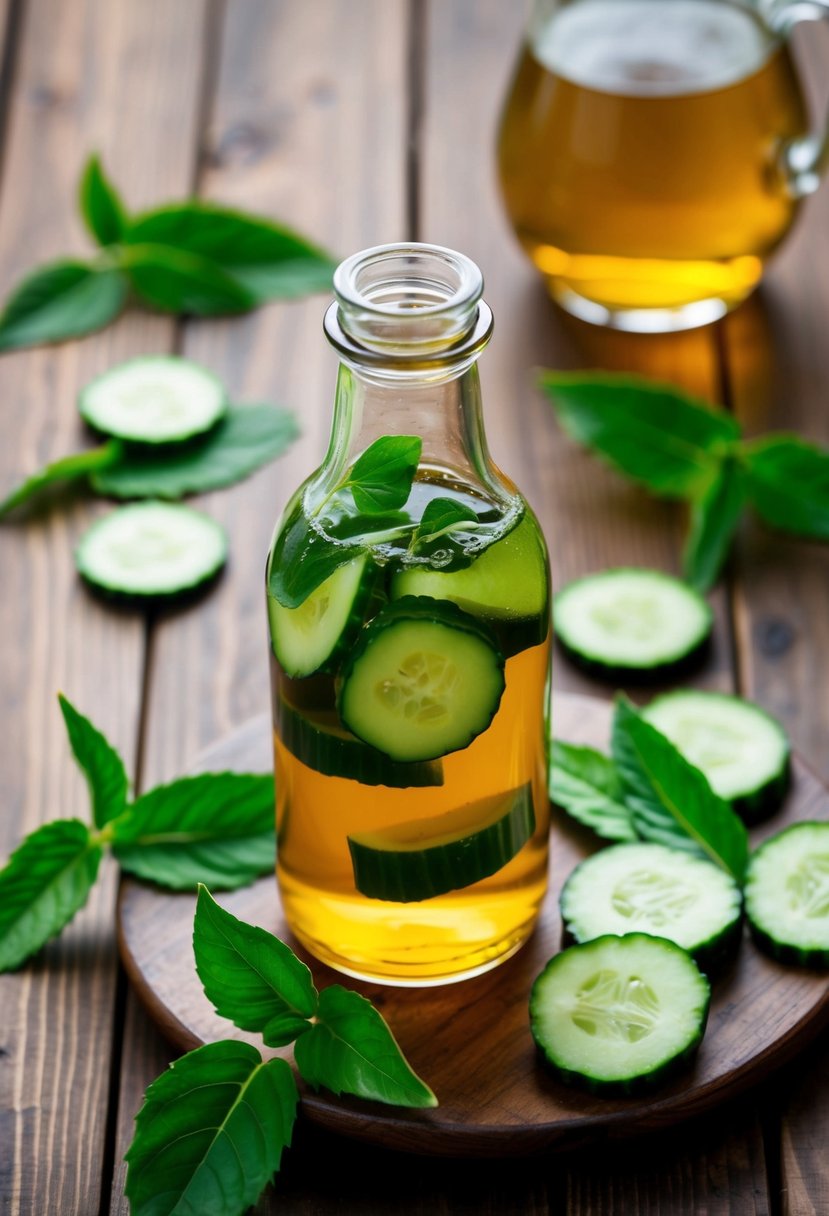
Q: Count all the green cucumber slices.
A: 12